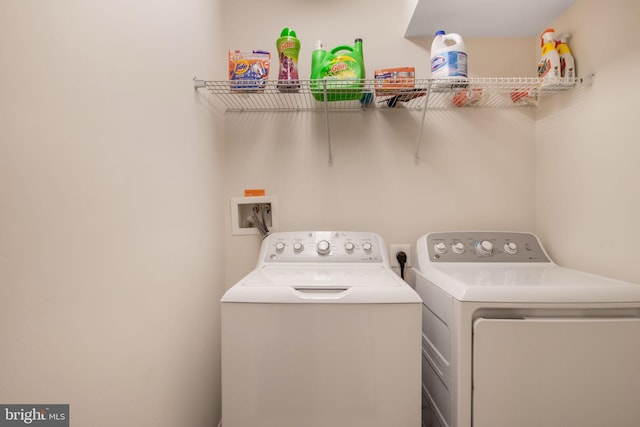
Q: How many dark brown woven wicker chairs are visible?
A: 0